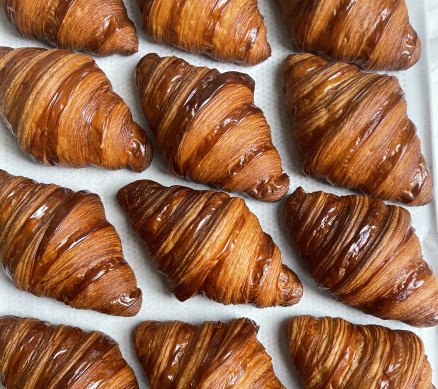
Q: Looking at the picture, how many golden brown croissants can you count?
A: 12